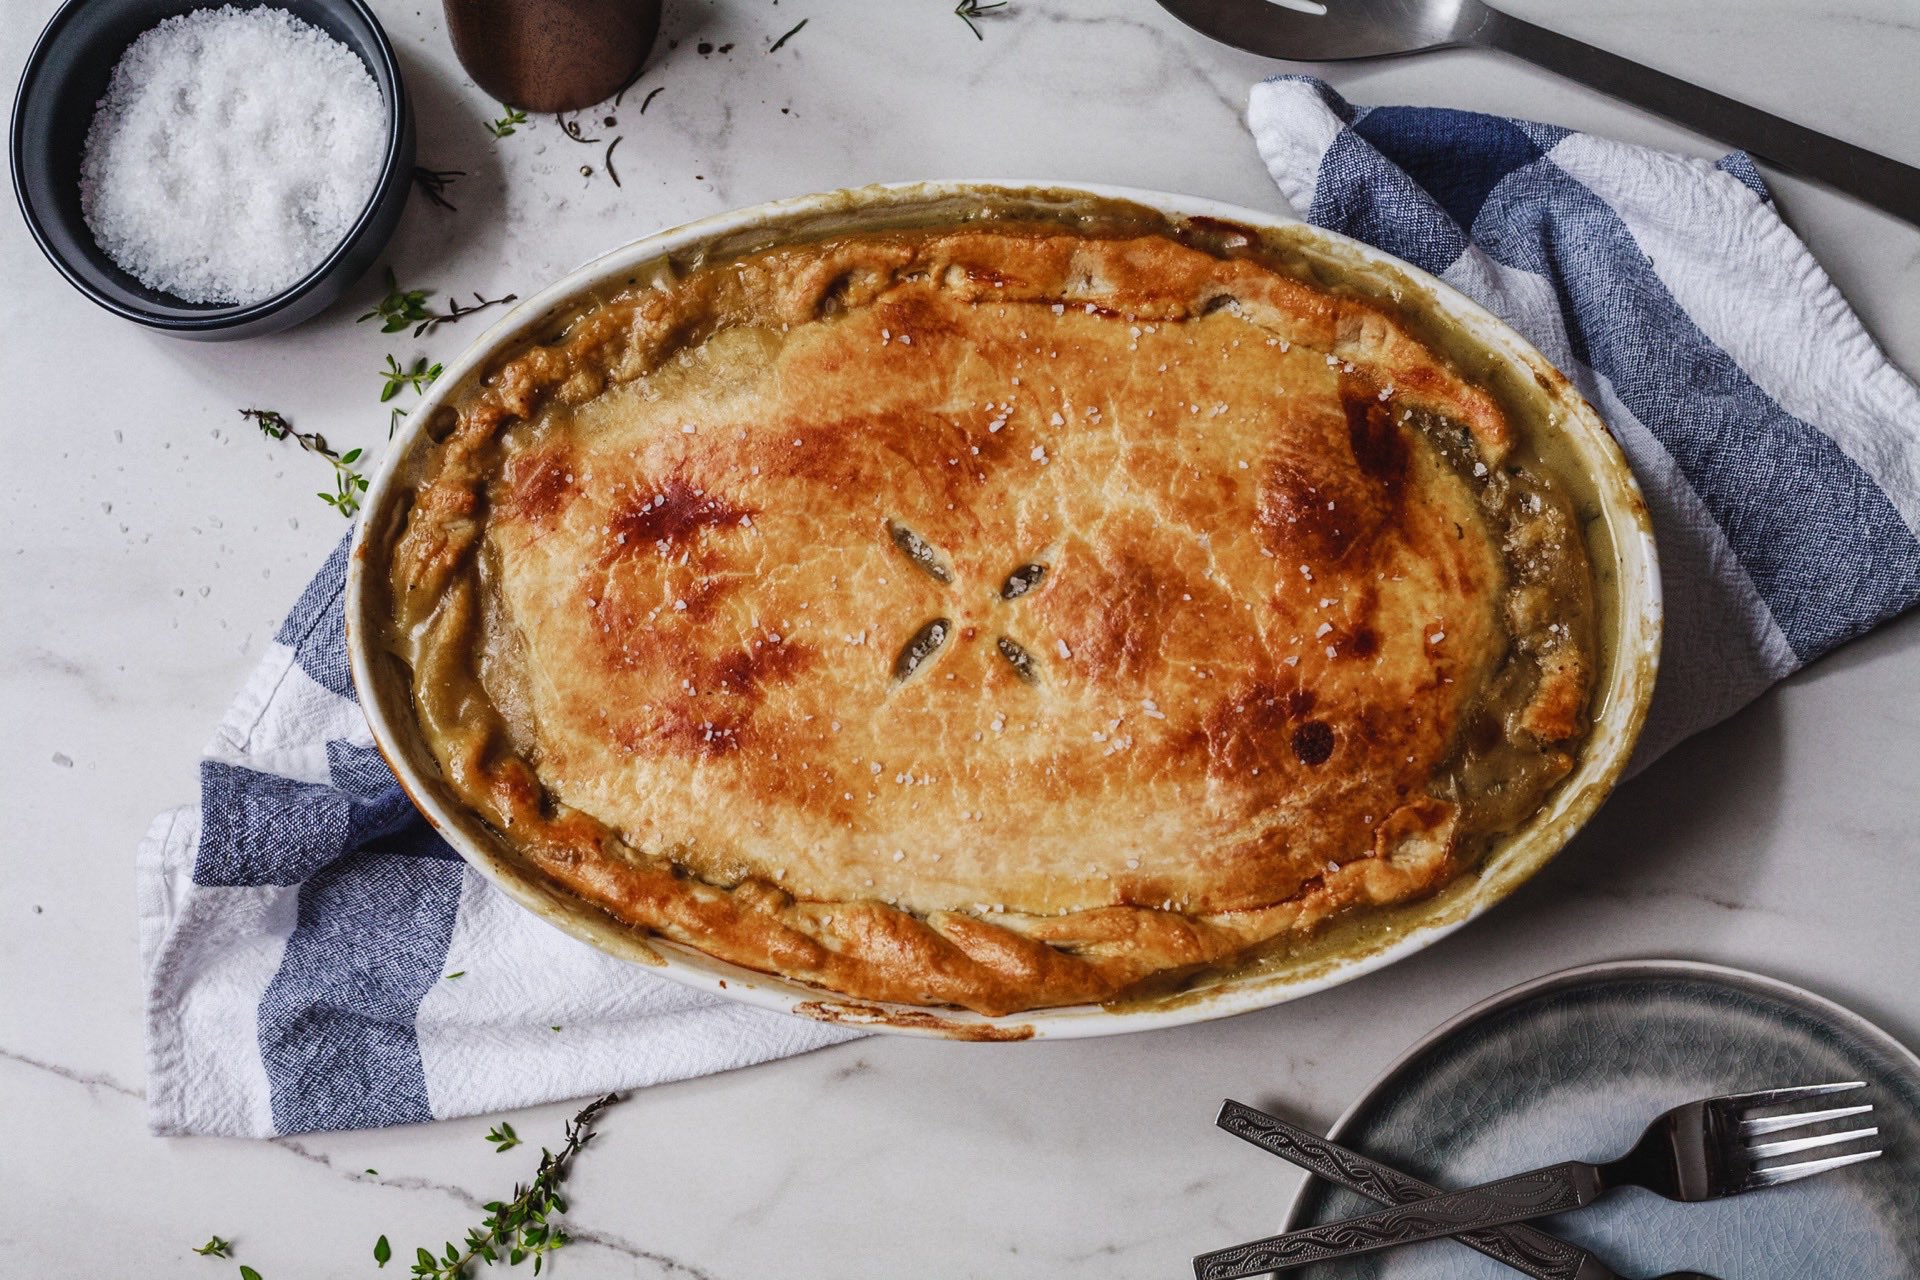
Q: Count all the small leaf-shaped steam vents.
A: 4